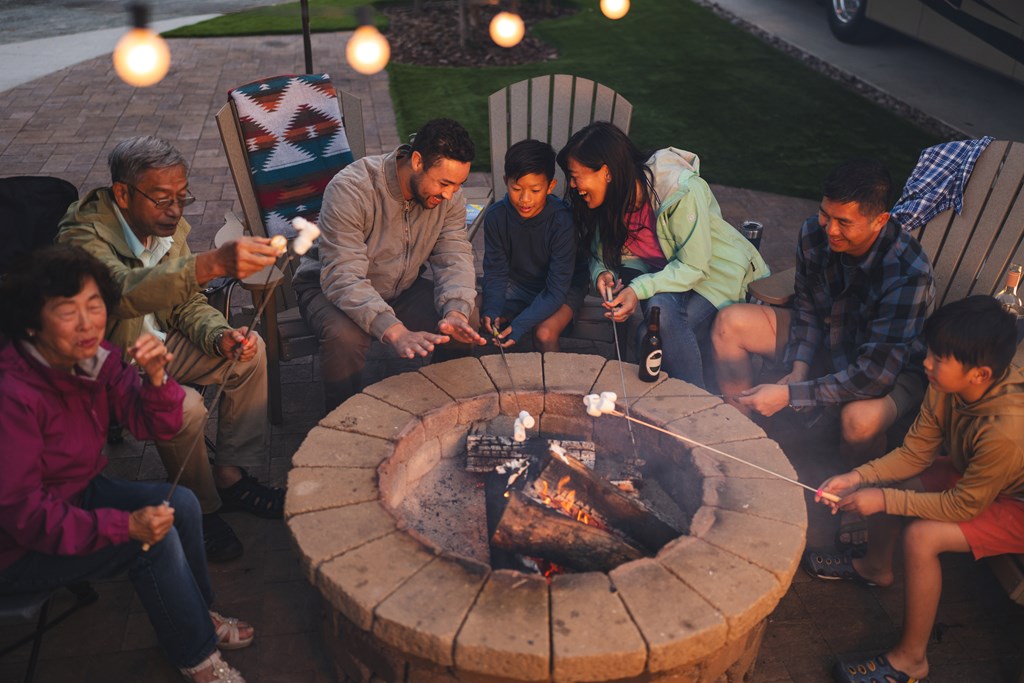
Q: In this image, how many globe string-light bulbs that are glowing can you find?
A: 4